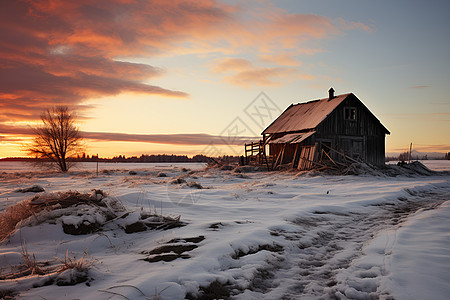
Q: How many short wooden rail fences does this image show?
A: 1